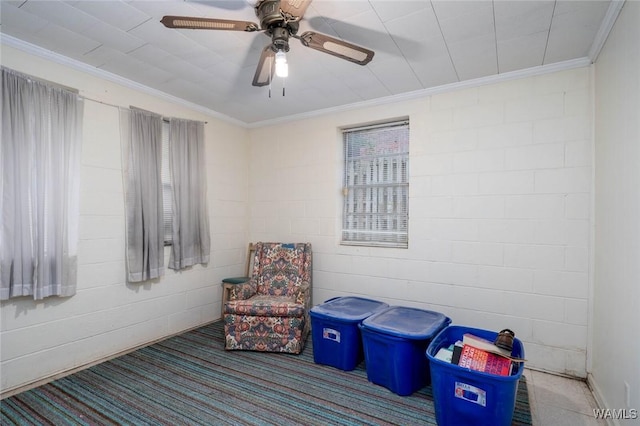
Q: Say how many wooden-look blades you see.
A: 4